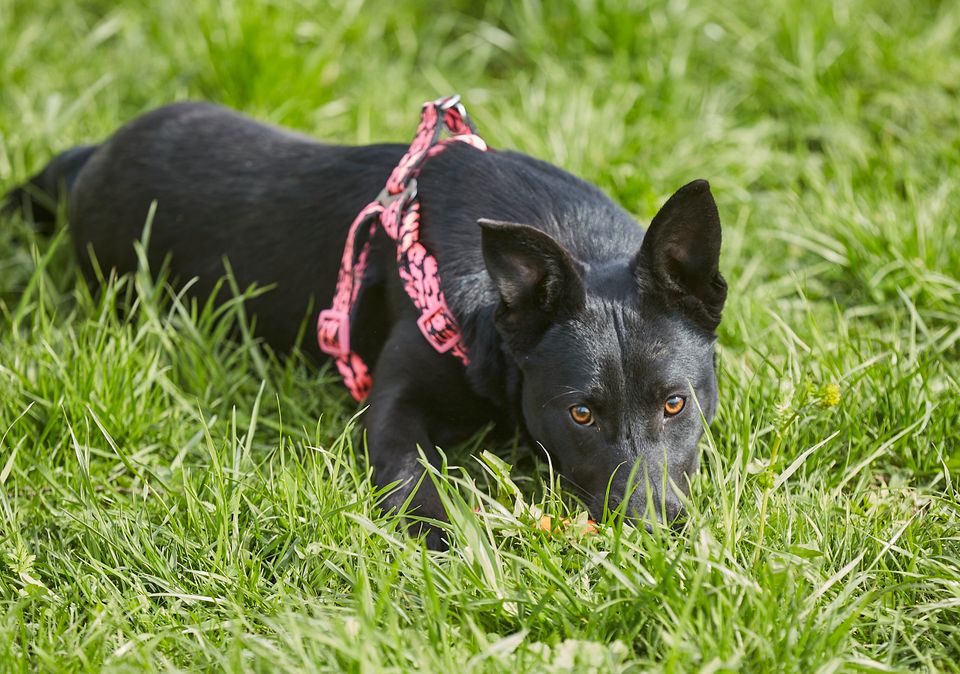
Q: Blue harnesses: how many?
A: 0